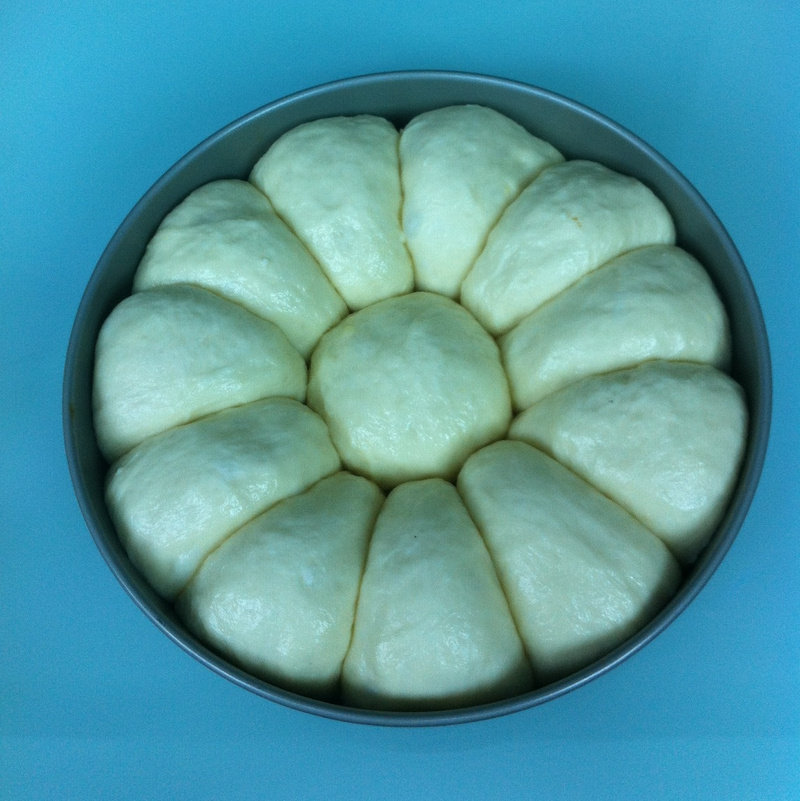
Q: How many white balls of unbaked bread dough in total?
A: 12